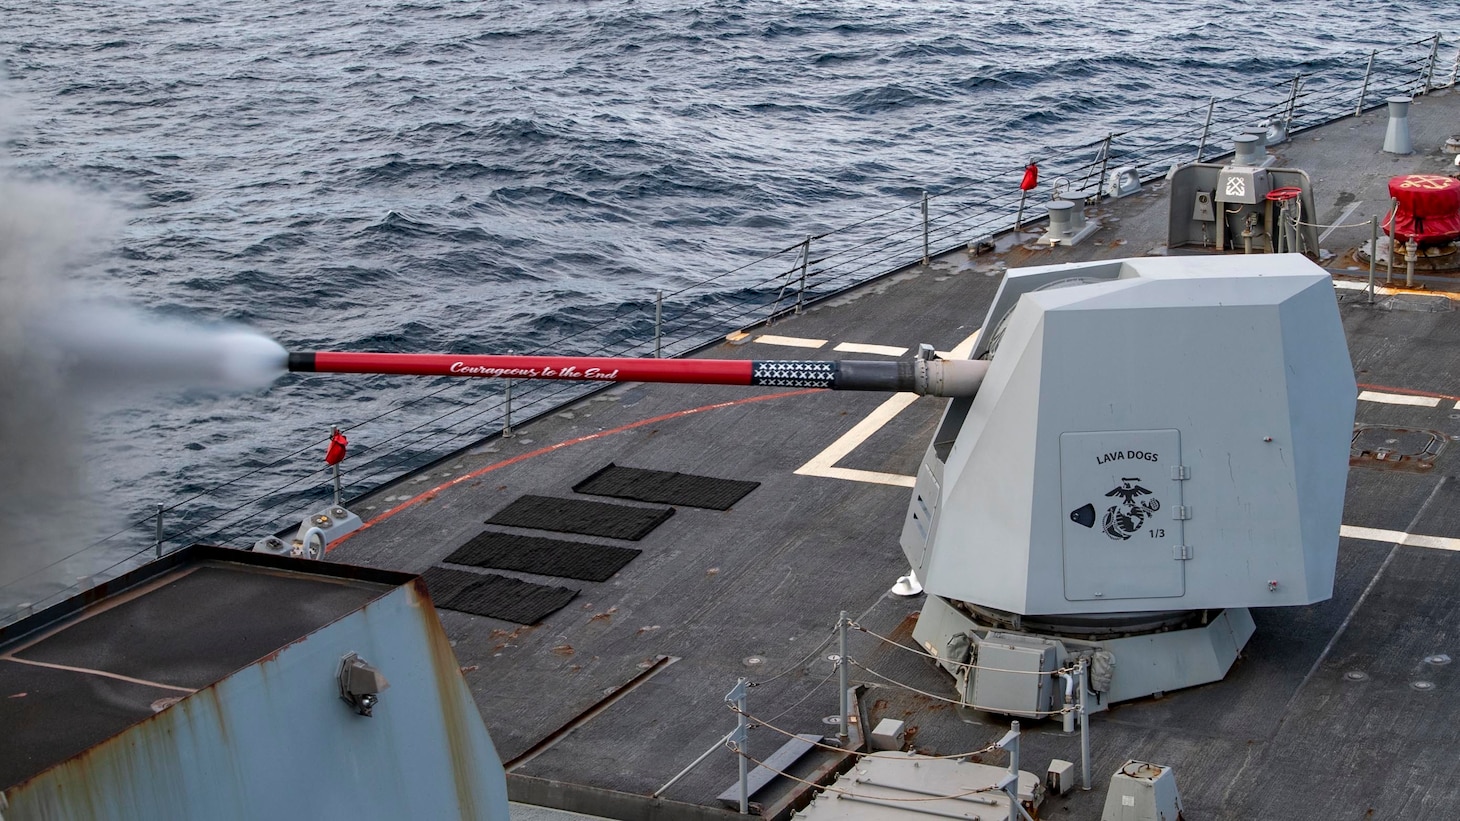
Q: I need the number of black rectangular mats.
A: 4